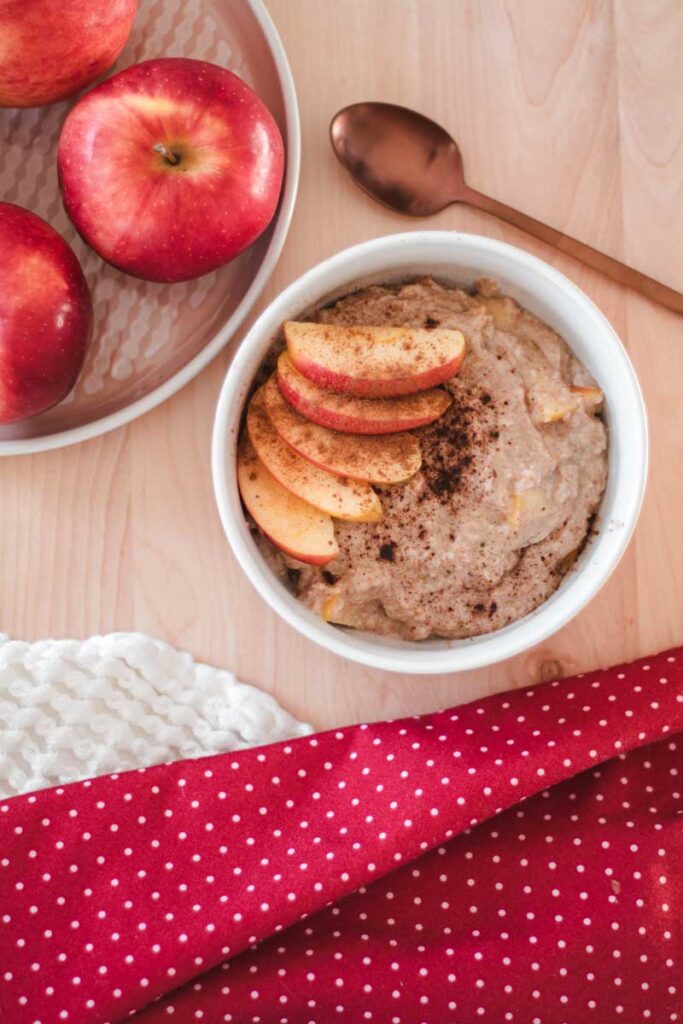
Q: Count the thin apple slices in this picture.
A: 5